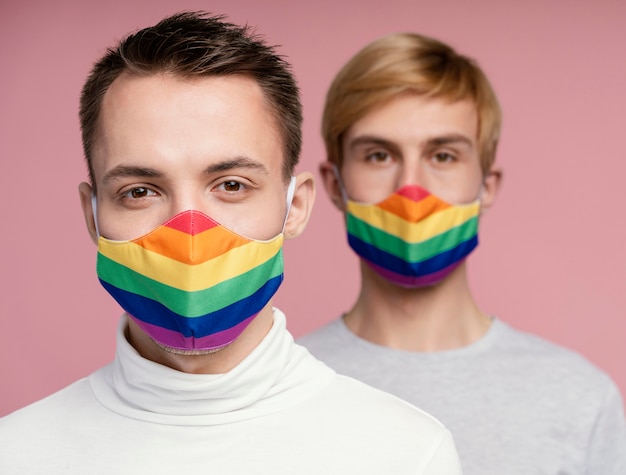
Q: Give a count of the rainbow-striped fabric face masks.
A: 2